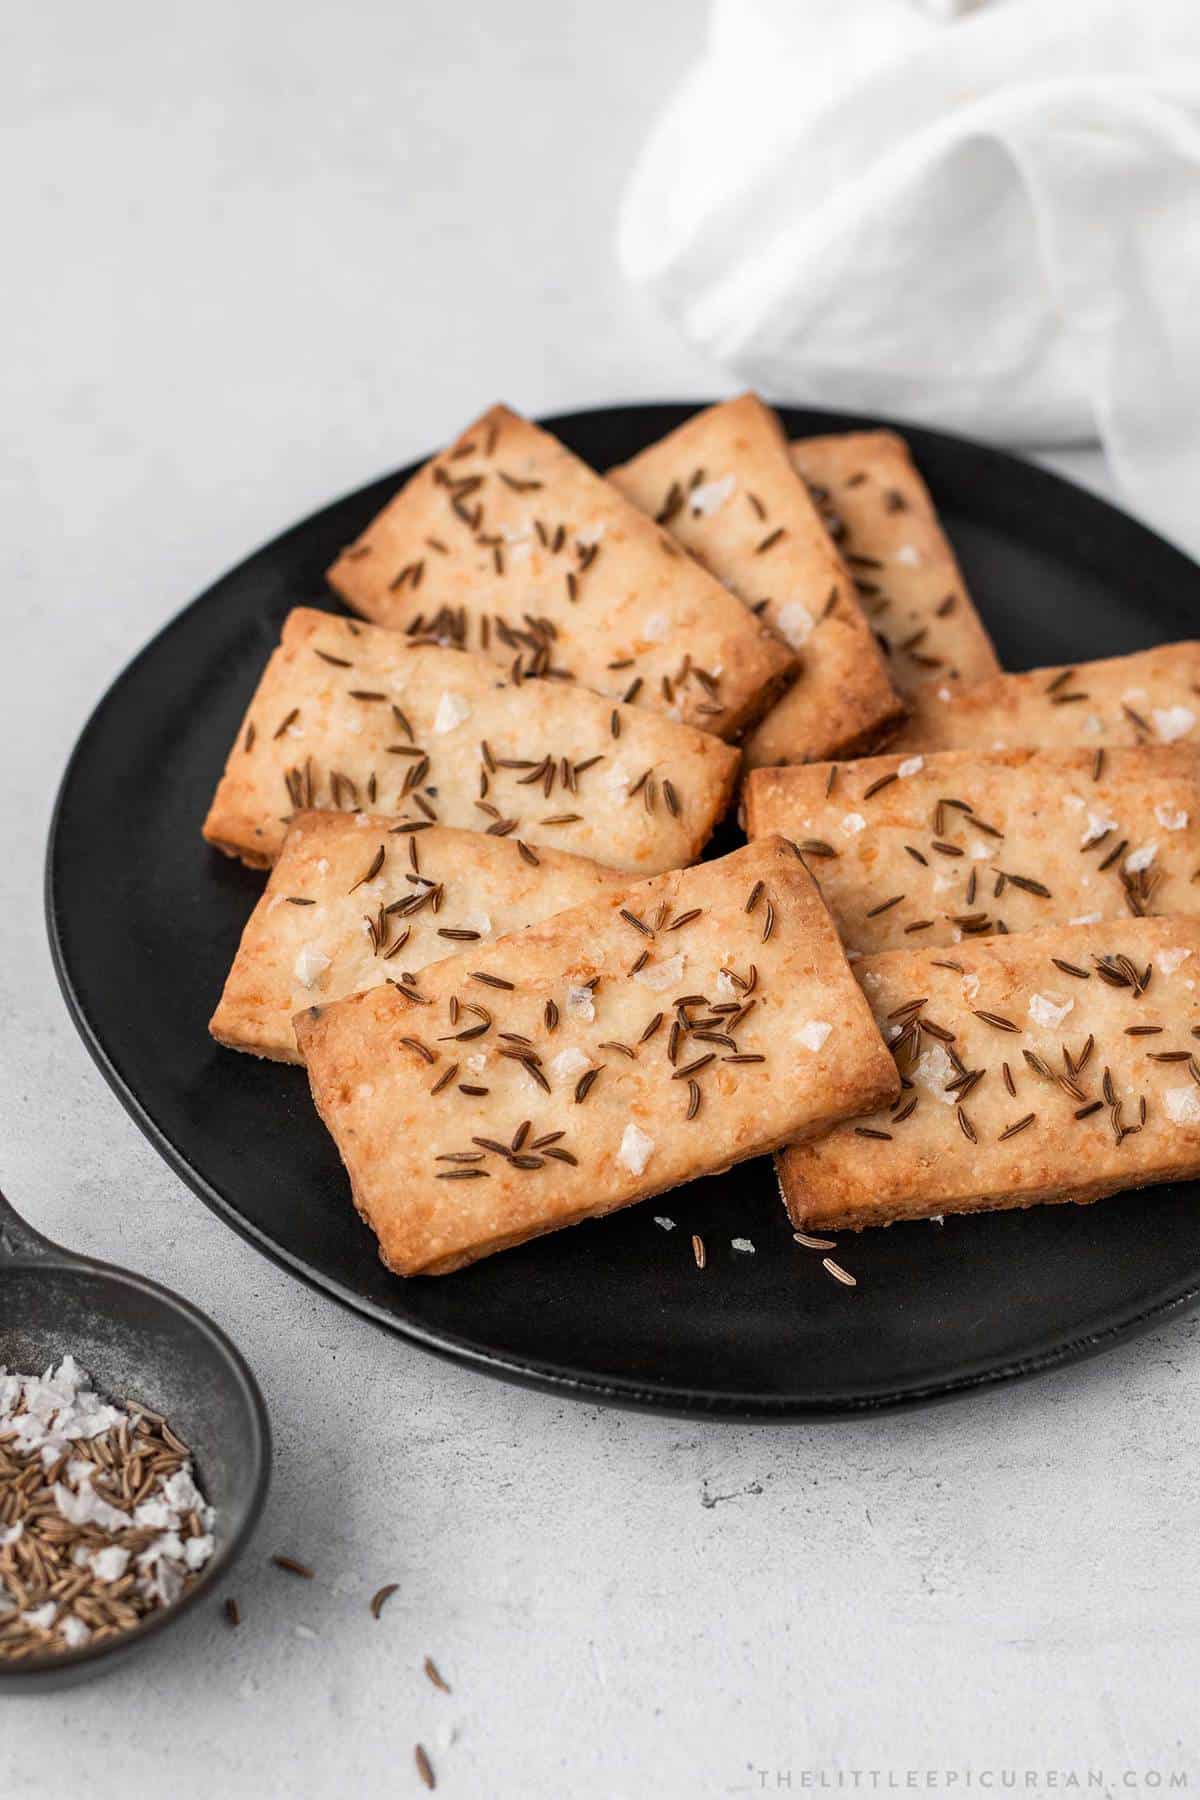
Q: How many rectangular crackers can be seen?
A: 9